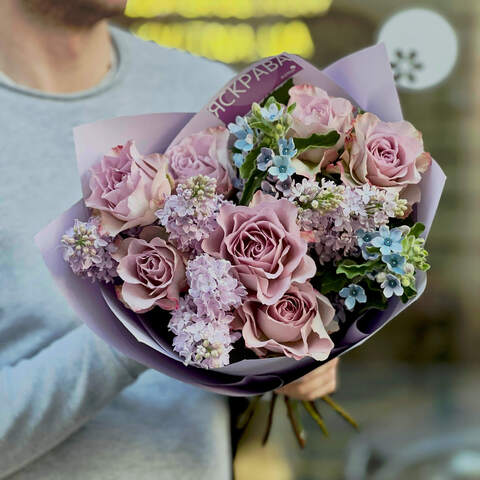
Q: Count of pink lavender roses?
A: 7